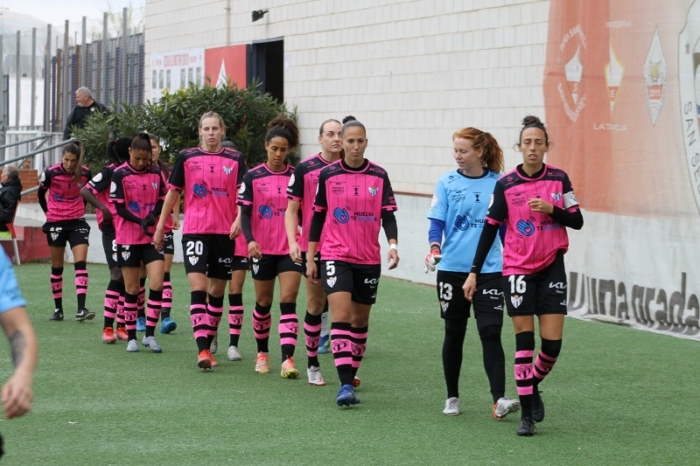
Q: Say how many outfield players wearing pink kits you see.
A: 10